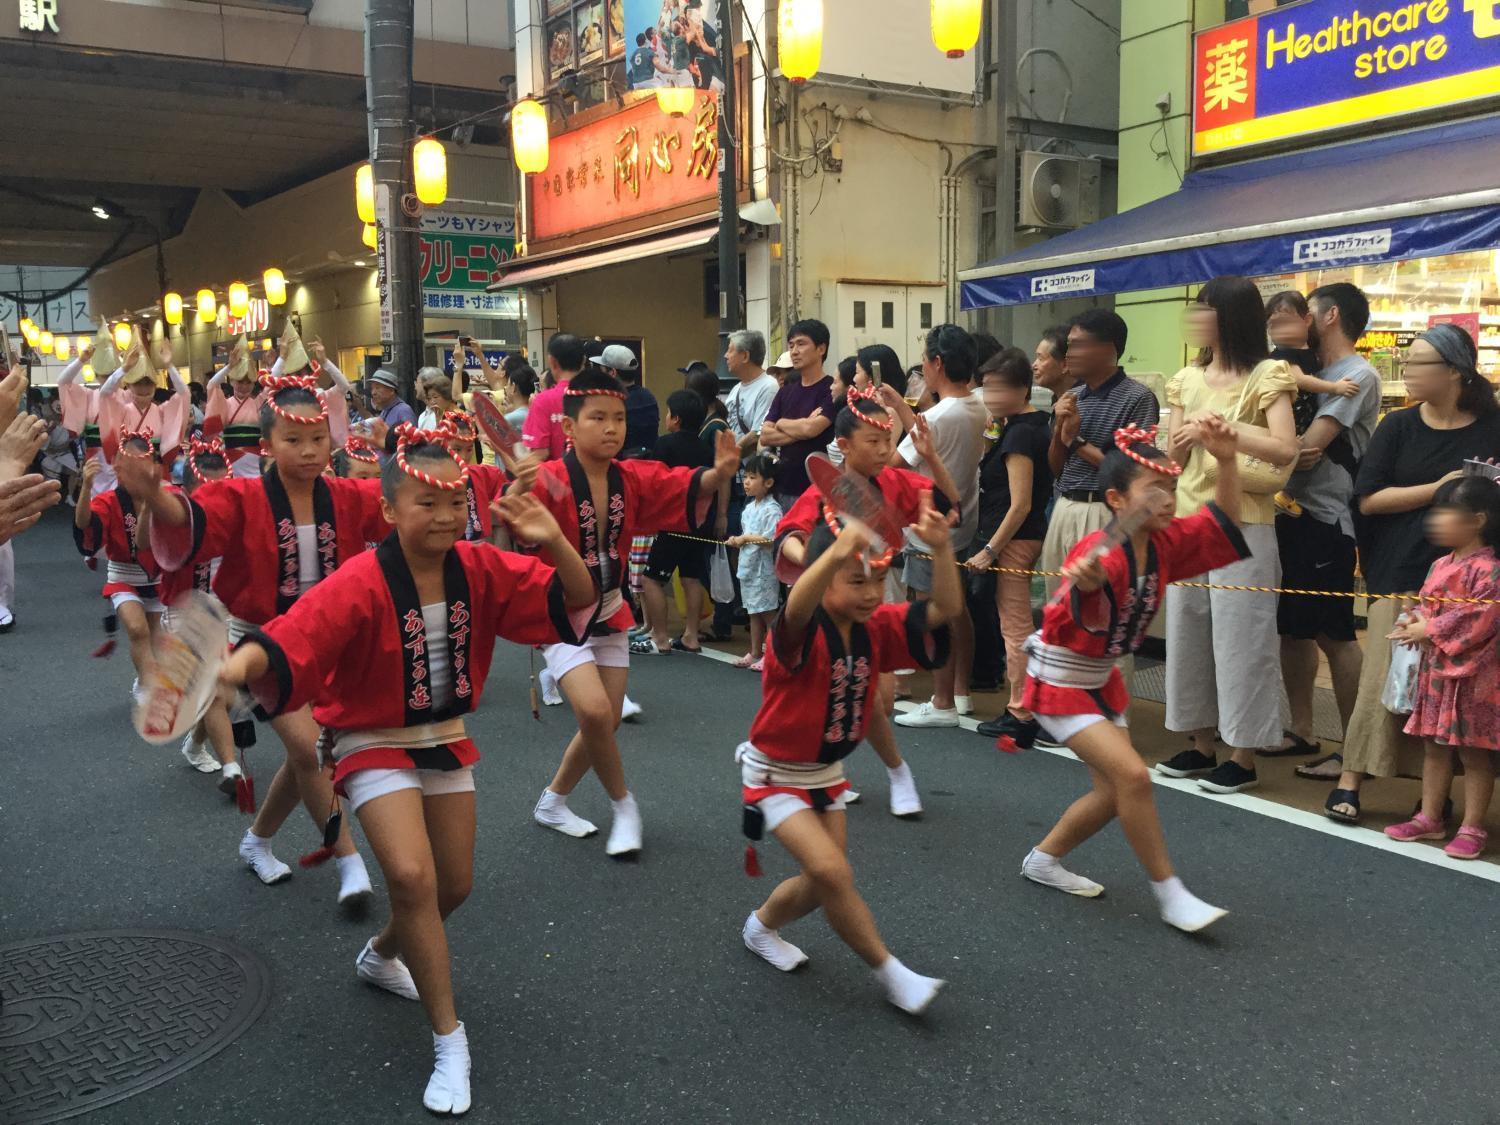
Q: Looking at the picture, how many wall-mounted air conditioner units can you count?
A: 1